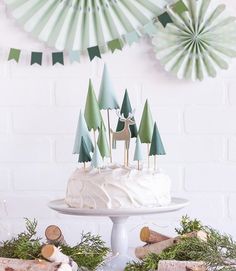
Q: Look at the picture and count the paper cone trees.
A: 10